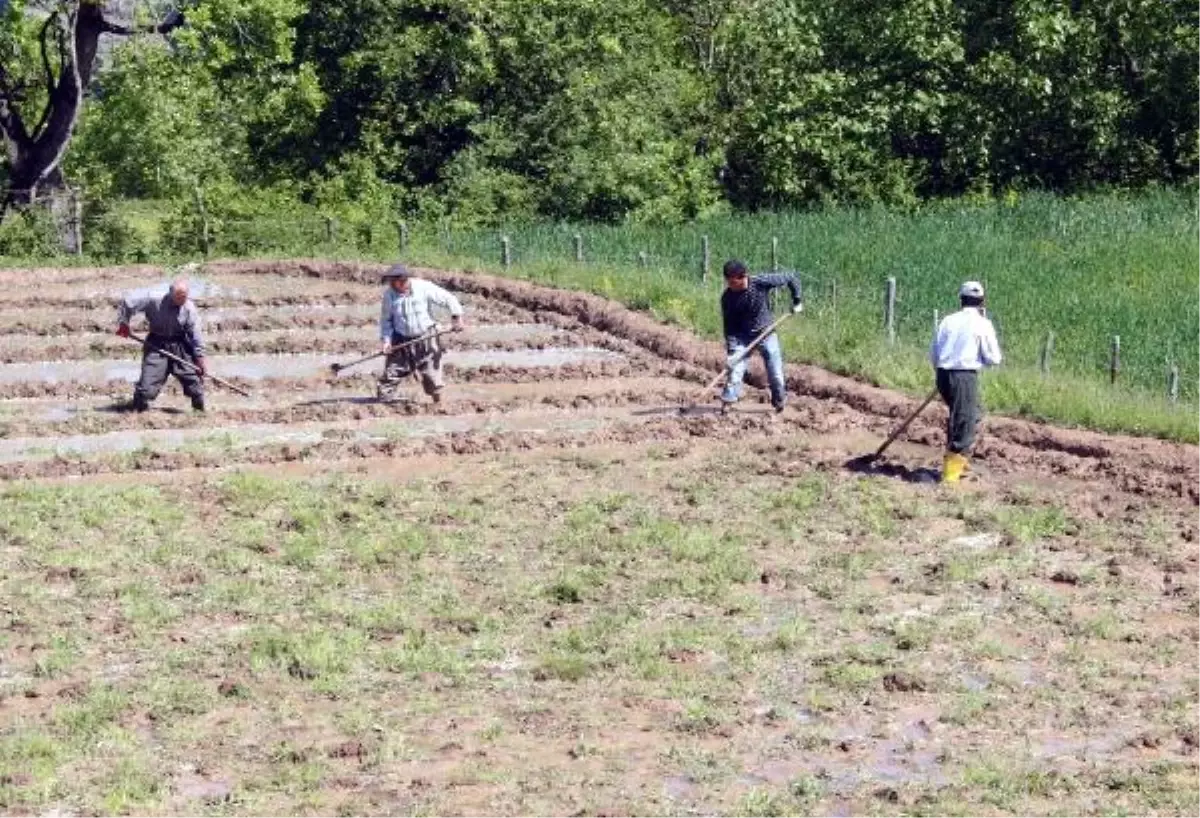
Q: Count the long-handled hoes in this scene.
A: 4